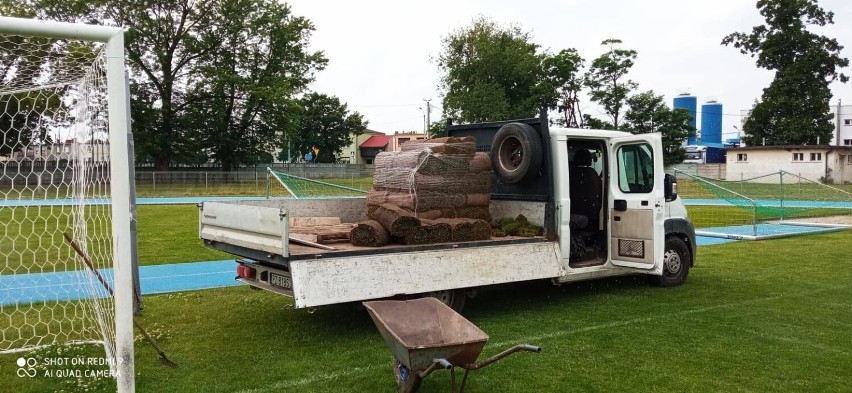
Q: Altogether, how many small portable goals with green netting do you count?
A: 2